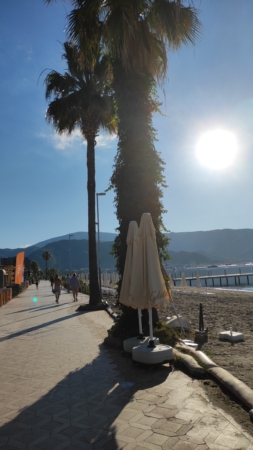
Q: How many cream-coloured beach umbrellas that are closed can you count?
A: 2